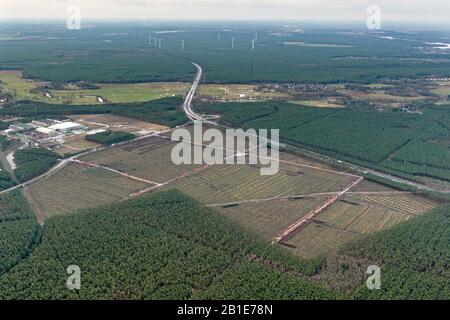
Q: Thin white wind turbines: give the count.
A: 8